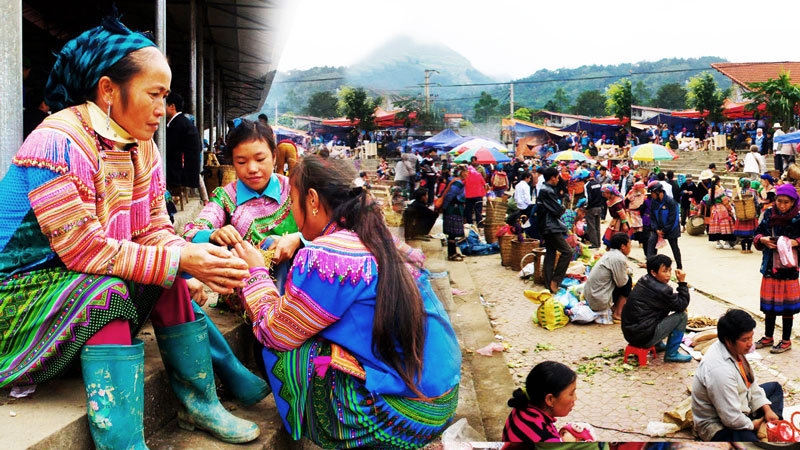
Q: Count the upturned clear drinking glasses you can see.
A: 0